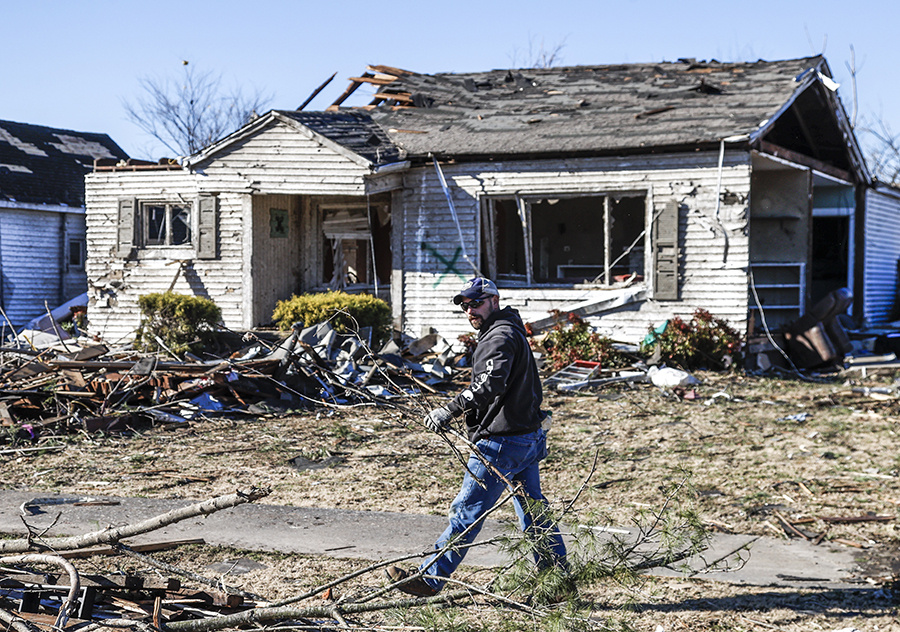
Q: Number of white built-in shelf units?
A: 1